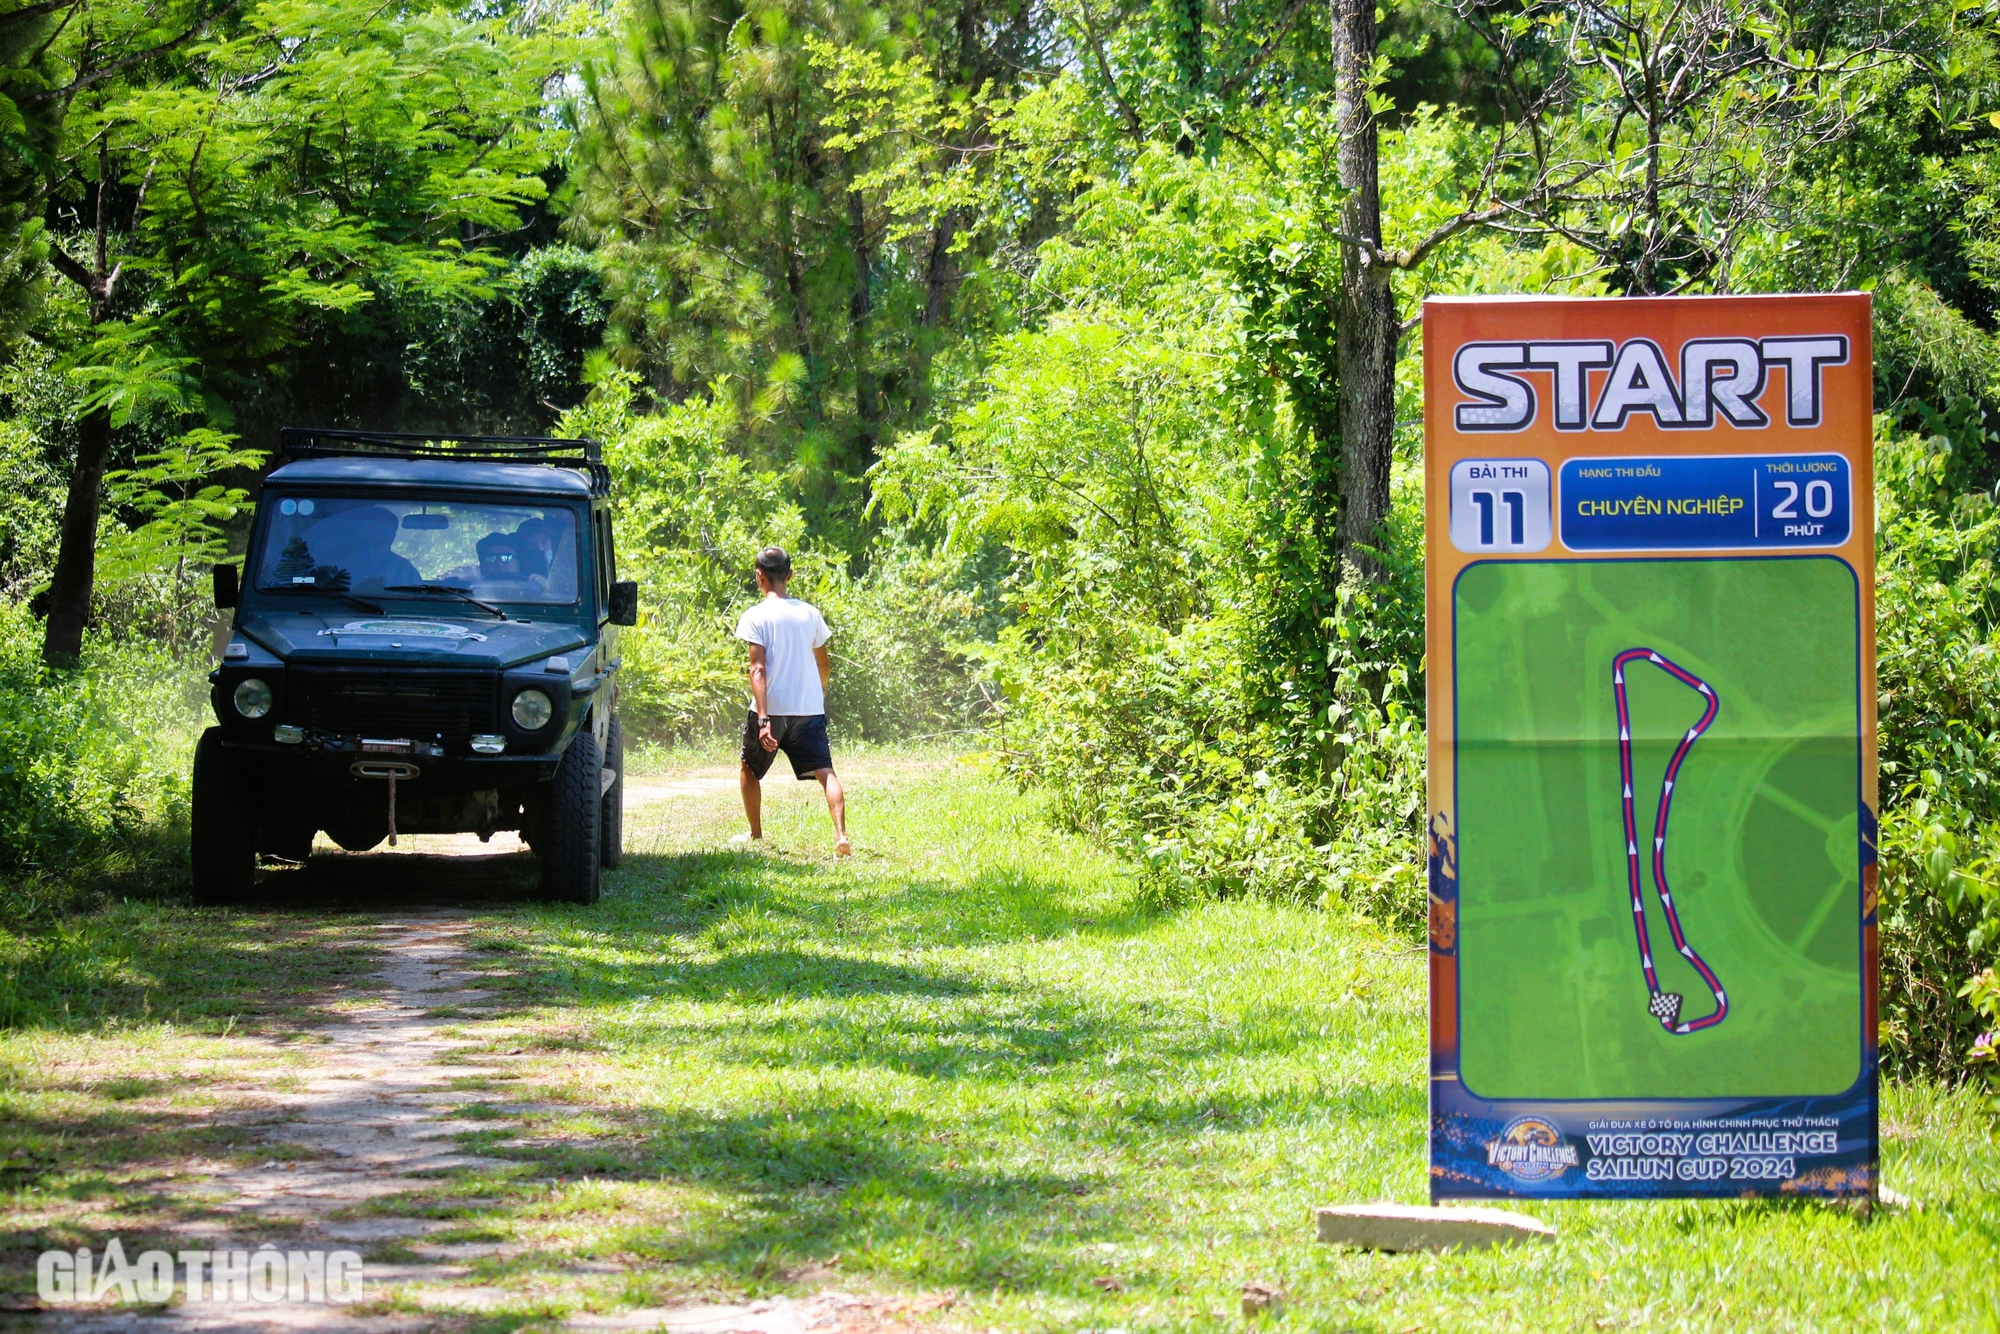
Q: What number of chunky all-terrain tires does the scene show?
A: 3